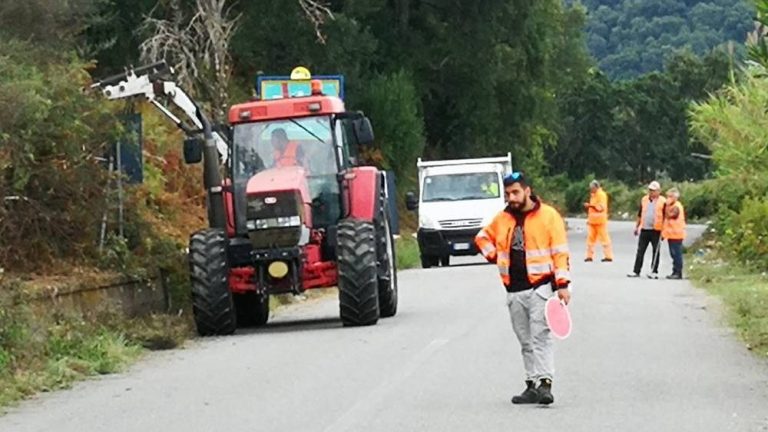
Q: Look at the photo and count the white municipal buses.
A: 0